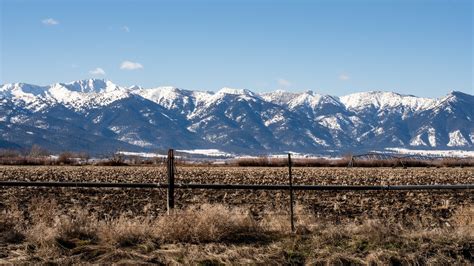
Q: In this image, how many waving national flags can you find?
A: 0